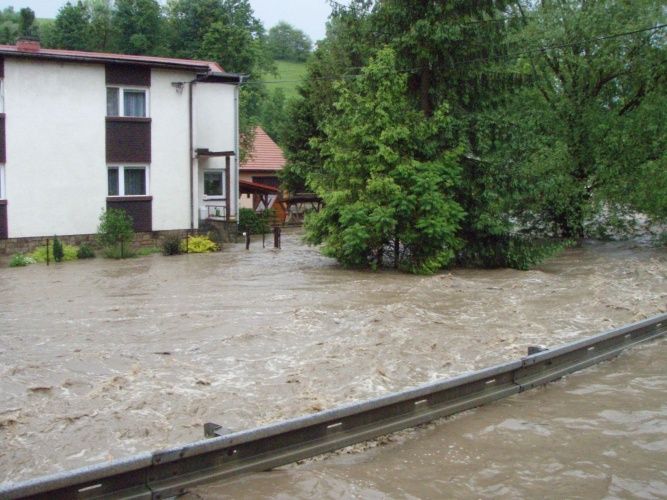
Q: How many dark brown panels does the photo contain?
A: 6